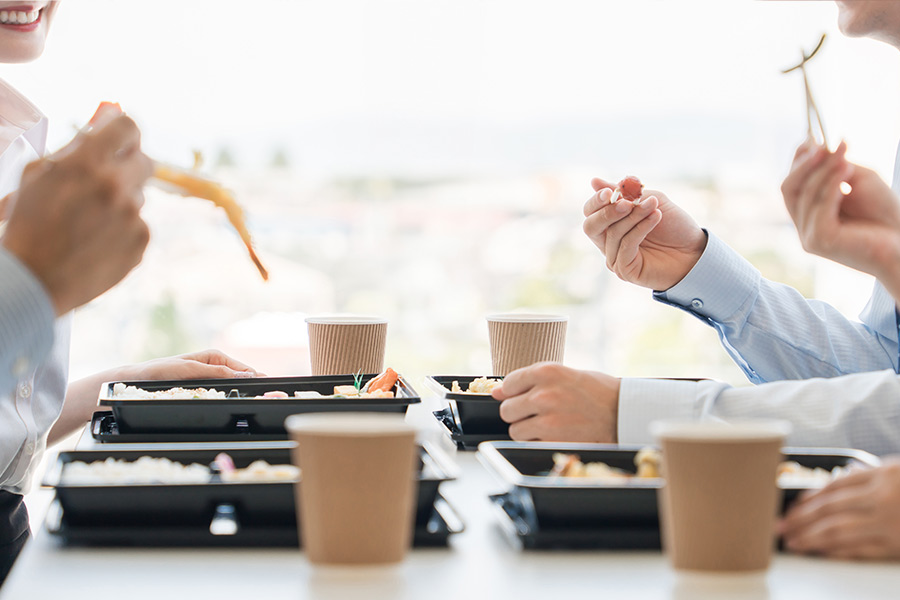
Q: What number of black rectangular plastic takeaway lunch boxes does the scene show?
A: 4